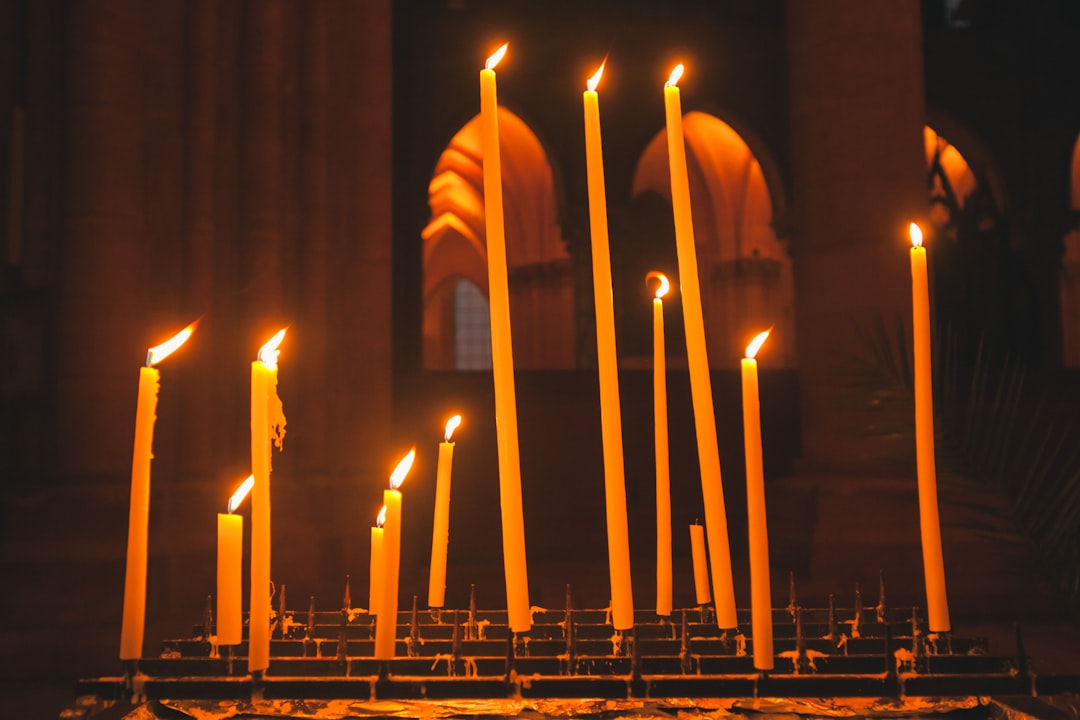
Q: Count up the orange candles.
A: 13